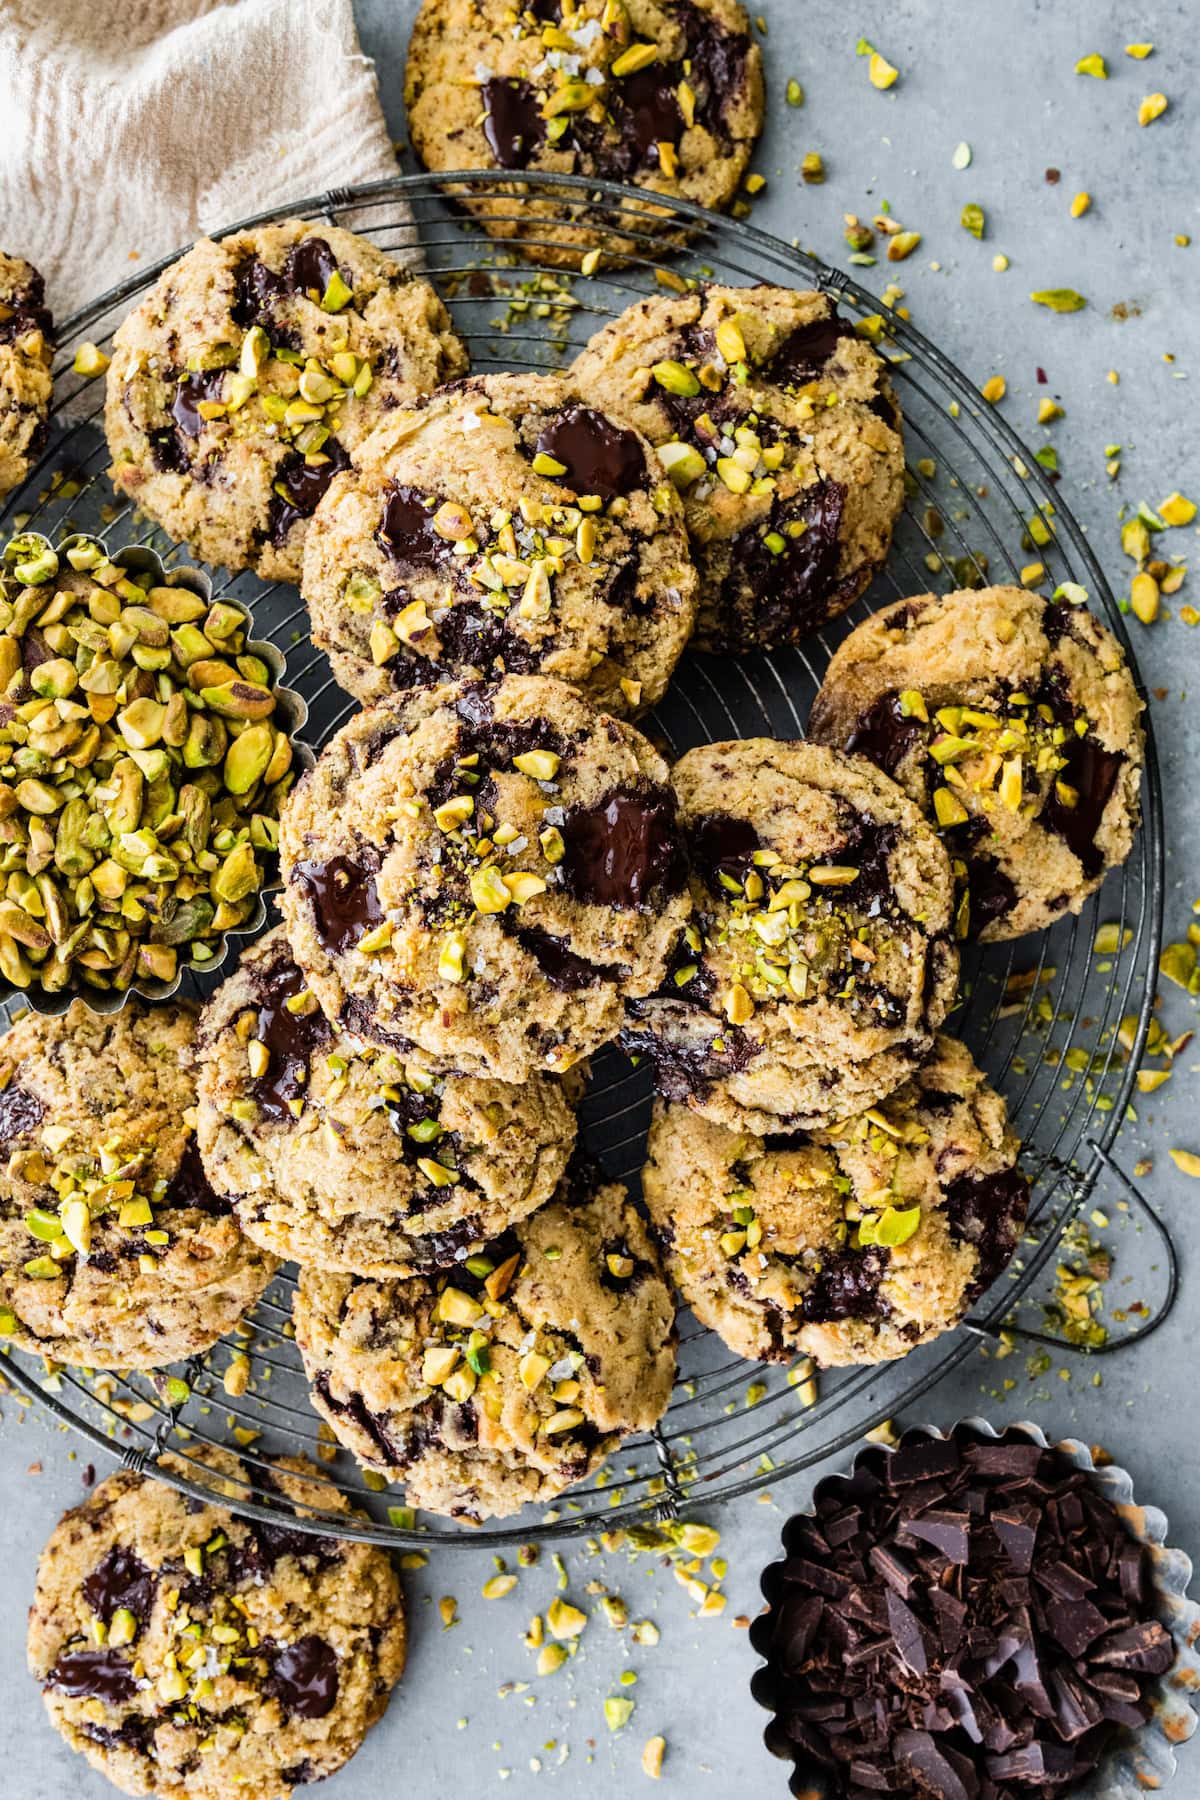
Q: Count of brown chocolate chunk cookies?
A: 13